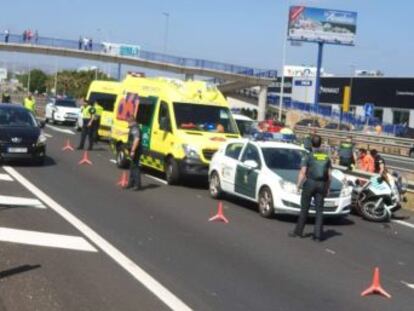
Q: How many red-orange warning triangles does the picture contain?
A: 5